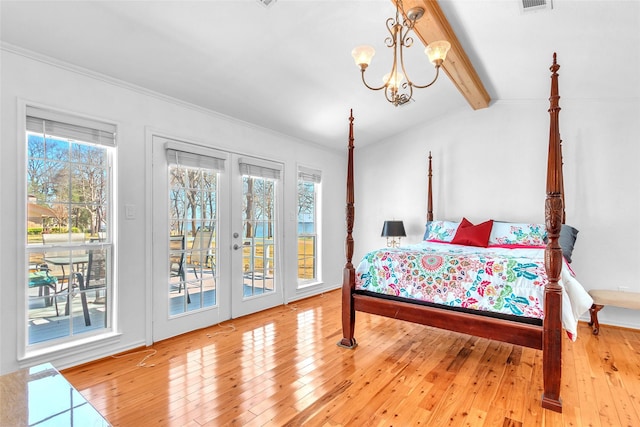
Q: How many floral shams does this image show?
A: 2